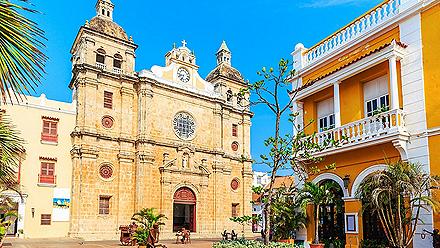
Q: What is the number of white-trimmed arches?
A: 2